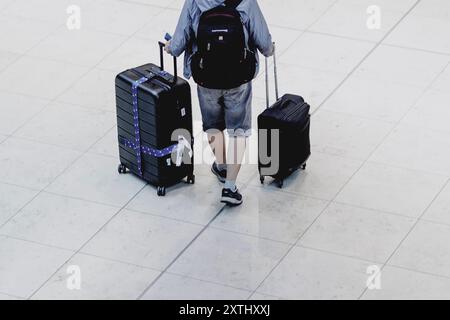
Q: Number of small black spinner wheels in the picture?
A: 6